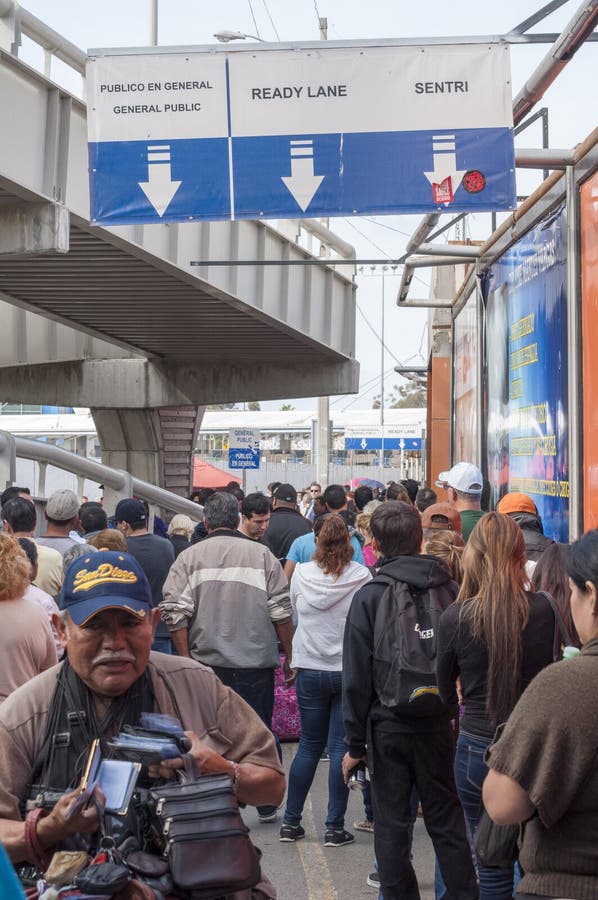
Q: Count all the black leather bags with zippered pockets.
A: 1